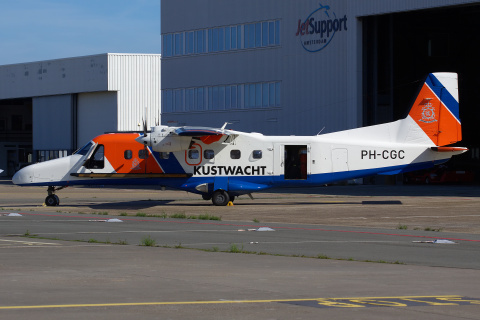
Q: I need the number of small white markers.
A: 4